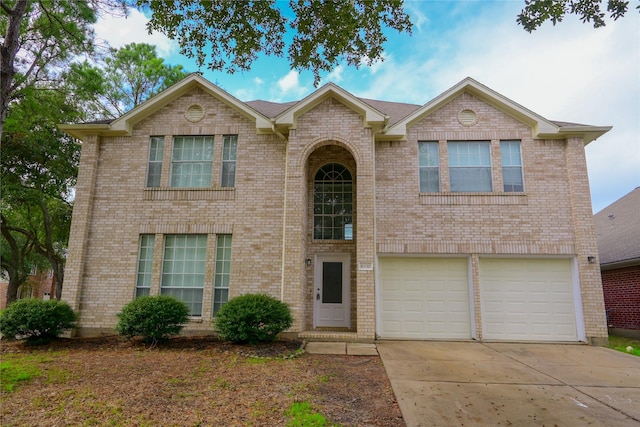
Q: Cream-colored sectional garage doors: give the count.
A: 2